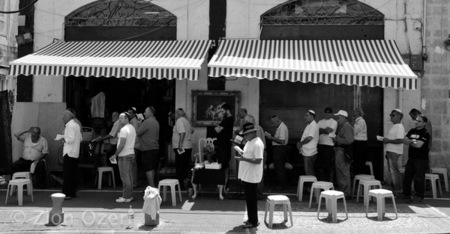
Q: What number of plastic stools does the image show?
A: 14